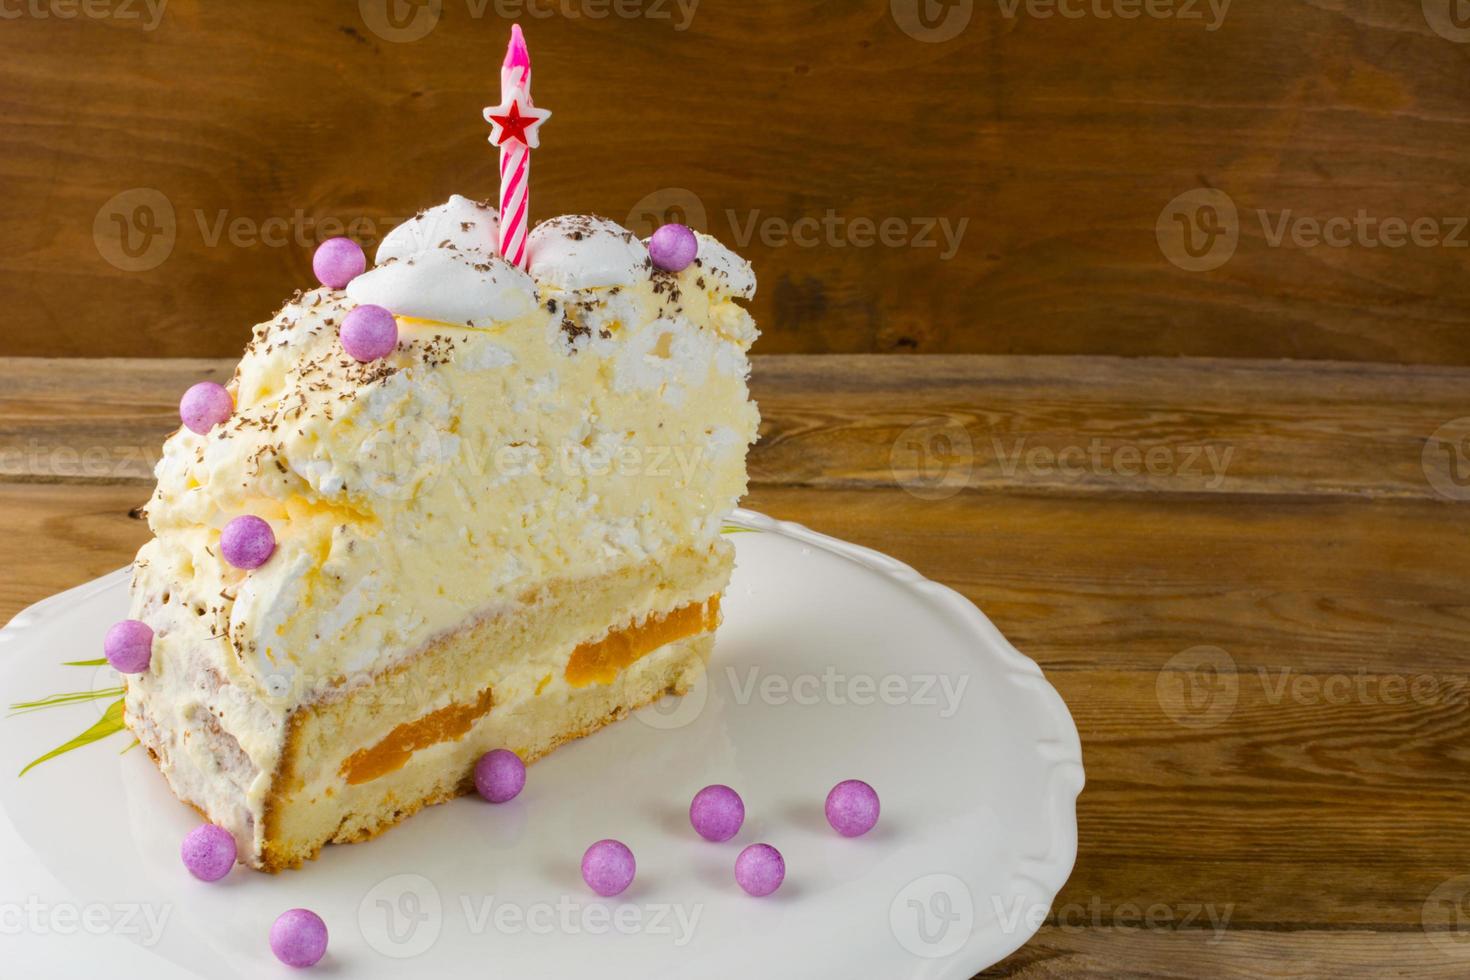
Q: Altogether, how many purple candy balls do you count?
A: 13